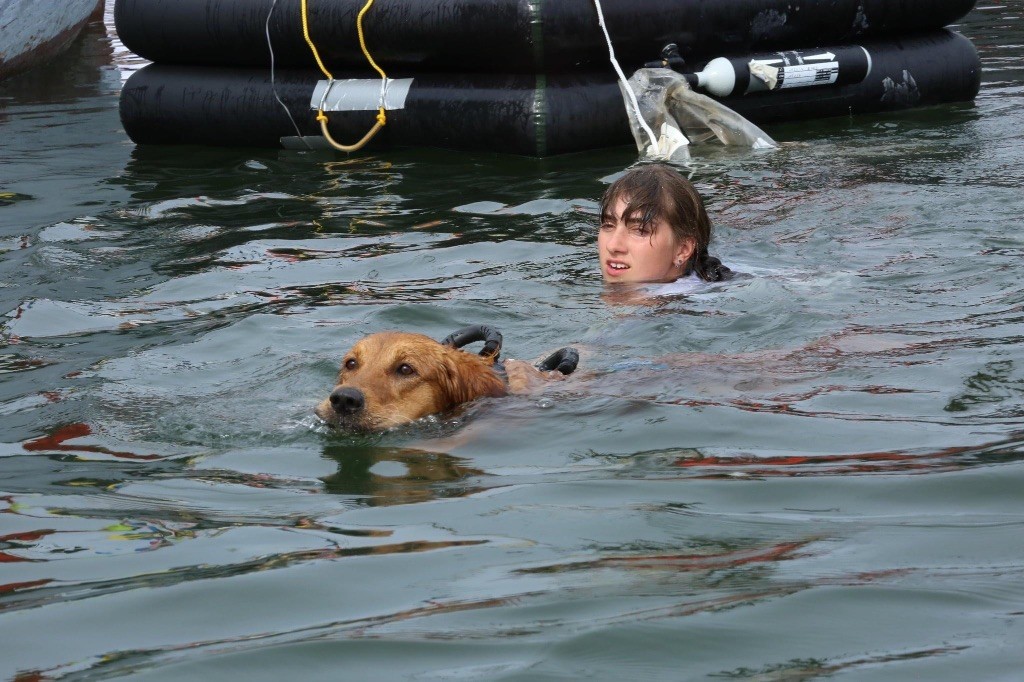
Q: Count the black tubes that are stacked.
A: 2